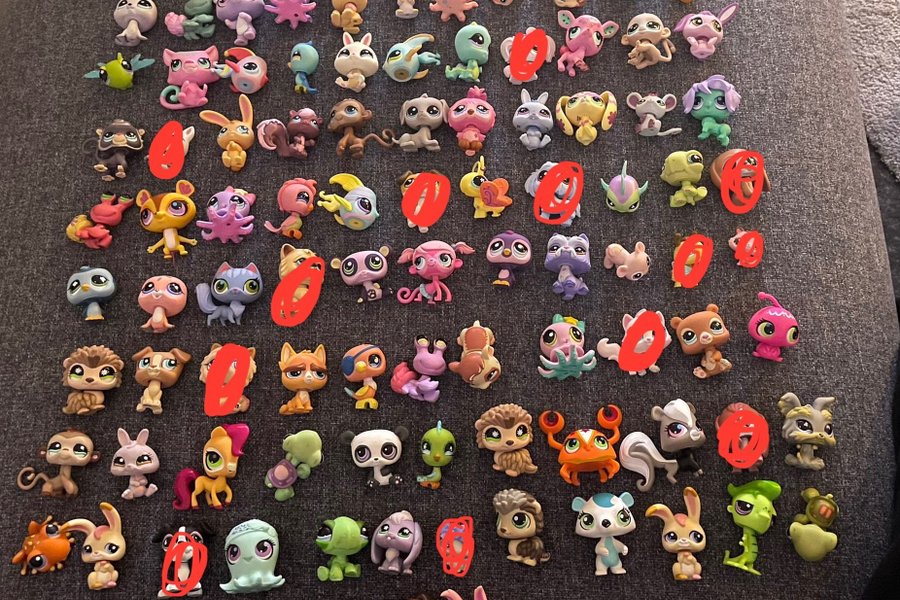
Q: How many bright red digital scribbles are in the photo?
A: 13